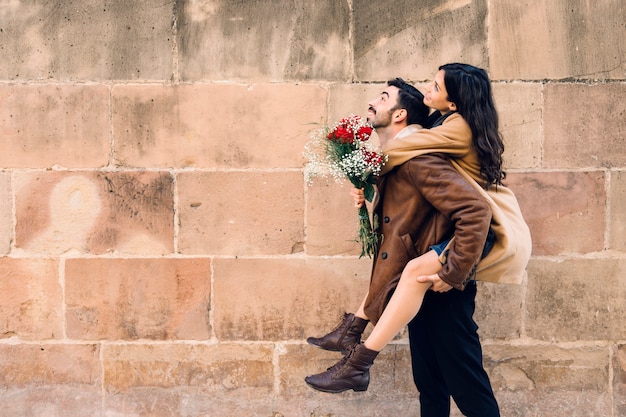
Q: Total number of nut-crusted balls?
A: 0